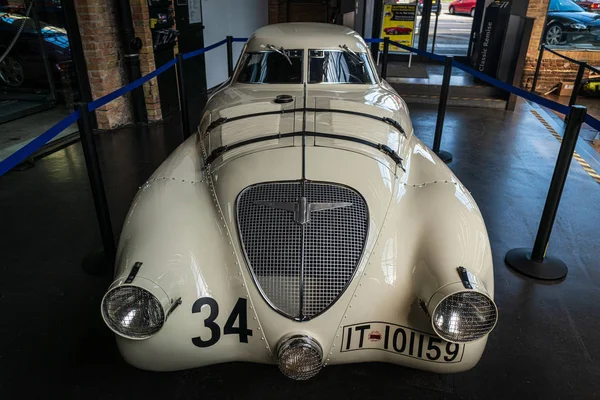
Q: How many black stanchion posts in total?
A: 8